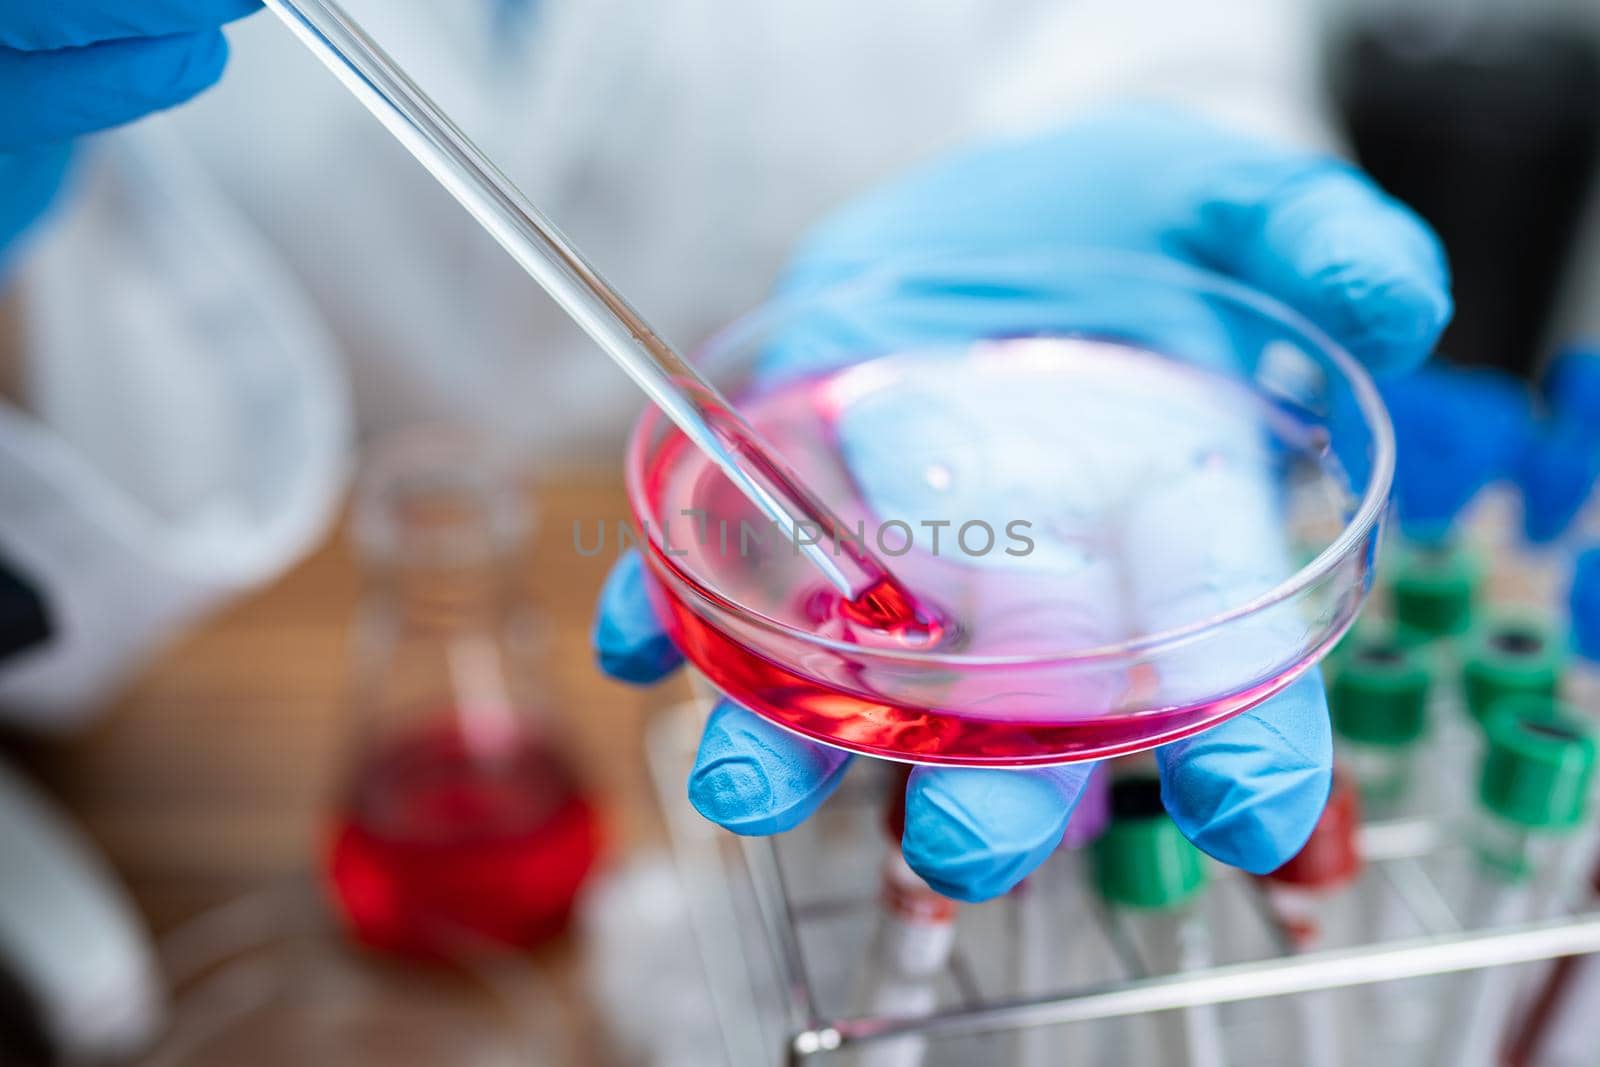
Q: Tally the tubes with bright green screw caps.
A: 5